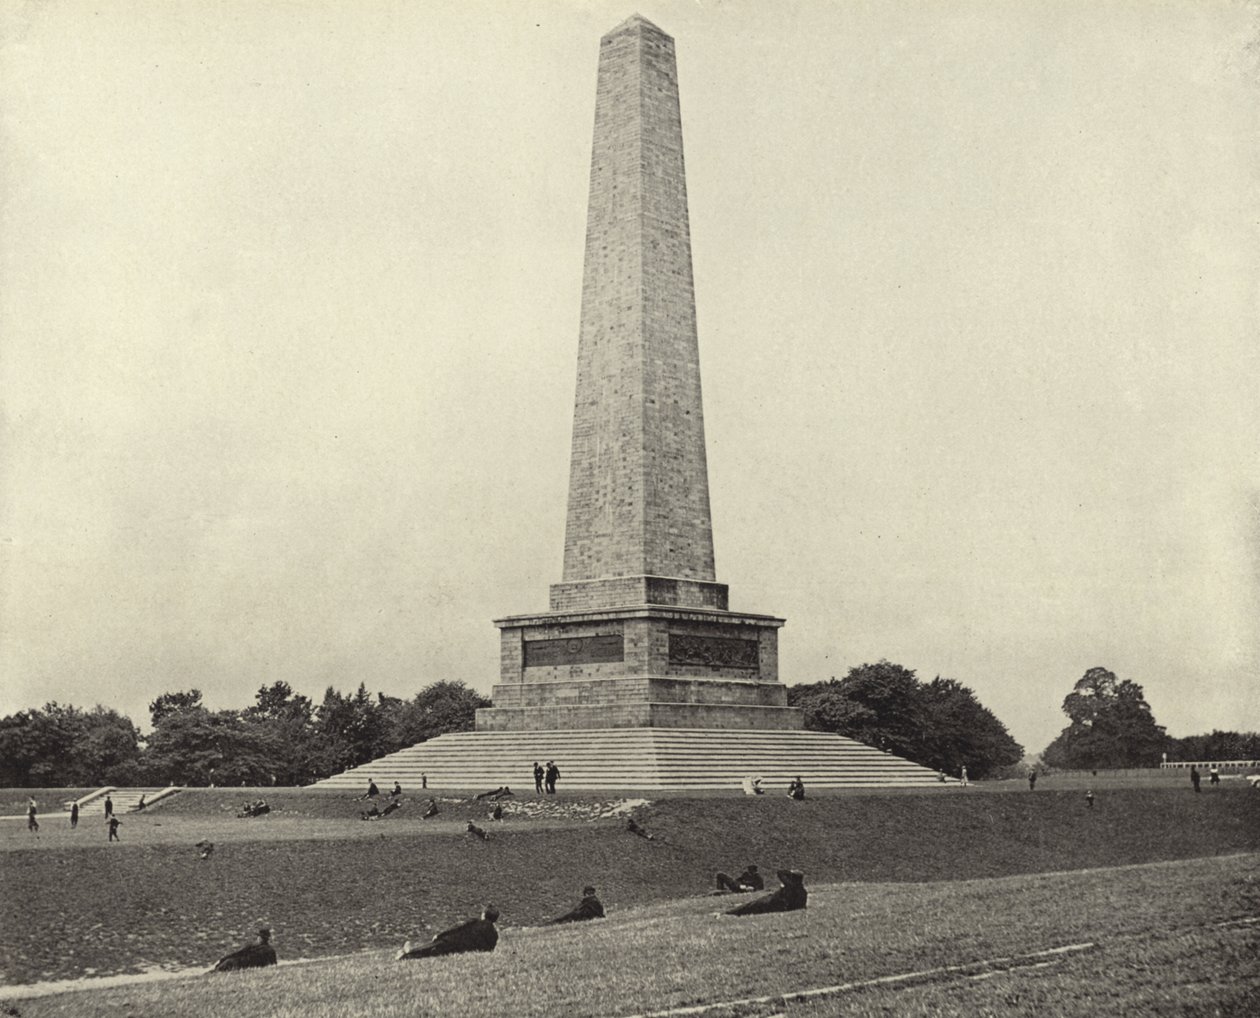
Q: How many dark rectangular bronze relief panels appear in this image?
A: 2